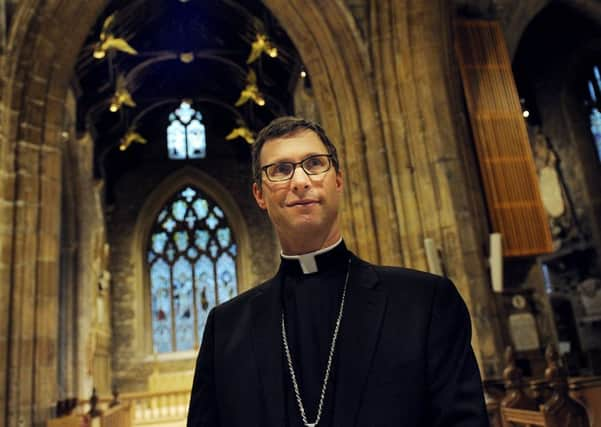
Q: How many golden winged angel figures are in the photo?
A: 6